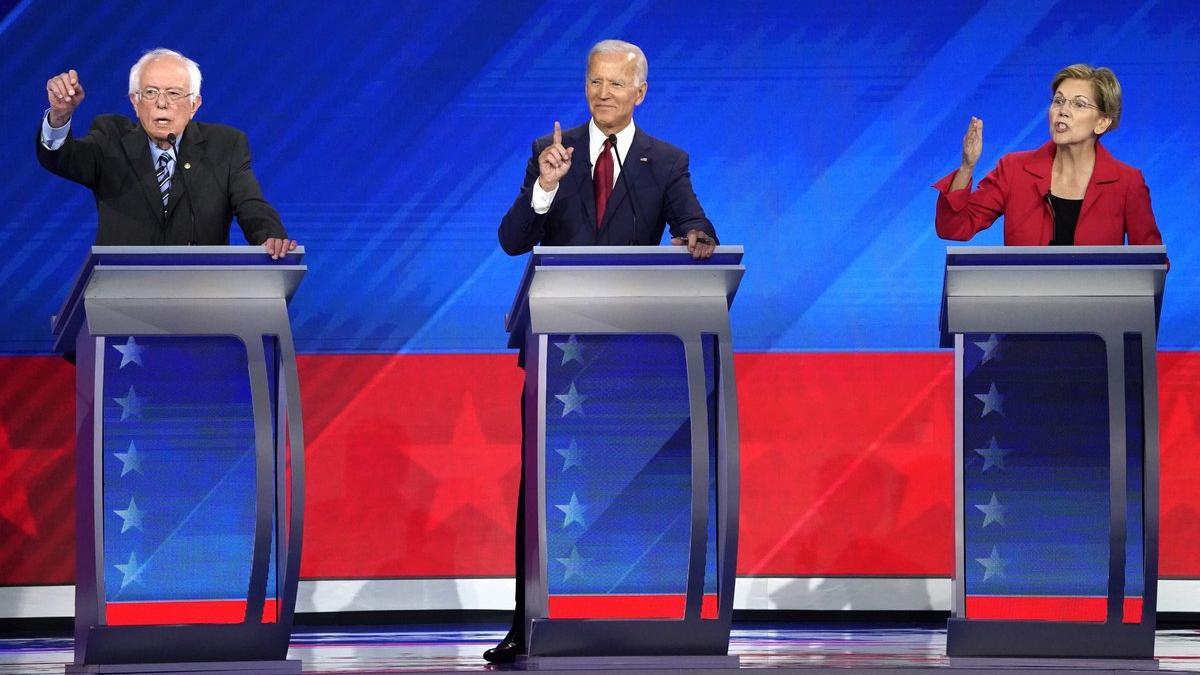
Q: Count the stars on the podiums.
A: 15